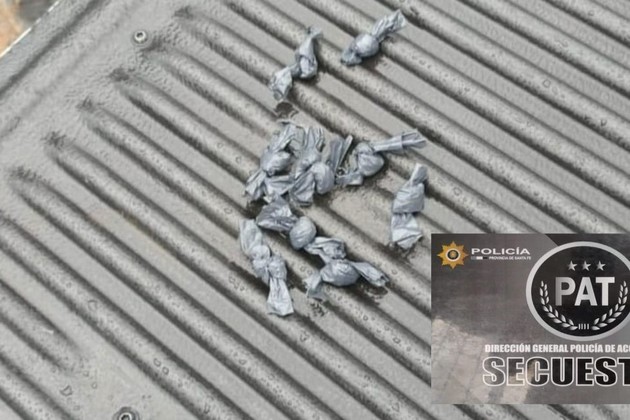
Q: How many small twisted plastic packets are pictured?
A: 10